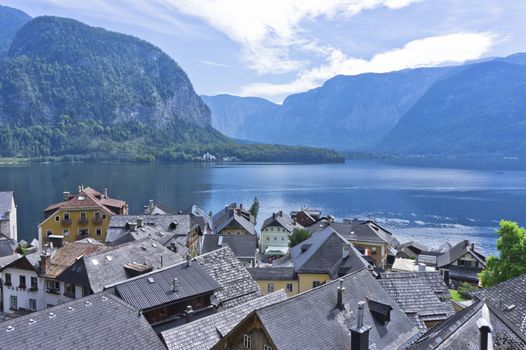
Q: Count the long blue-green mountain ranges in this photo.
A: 2